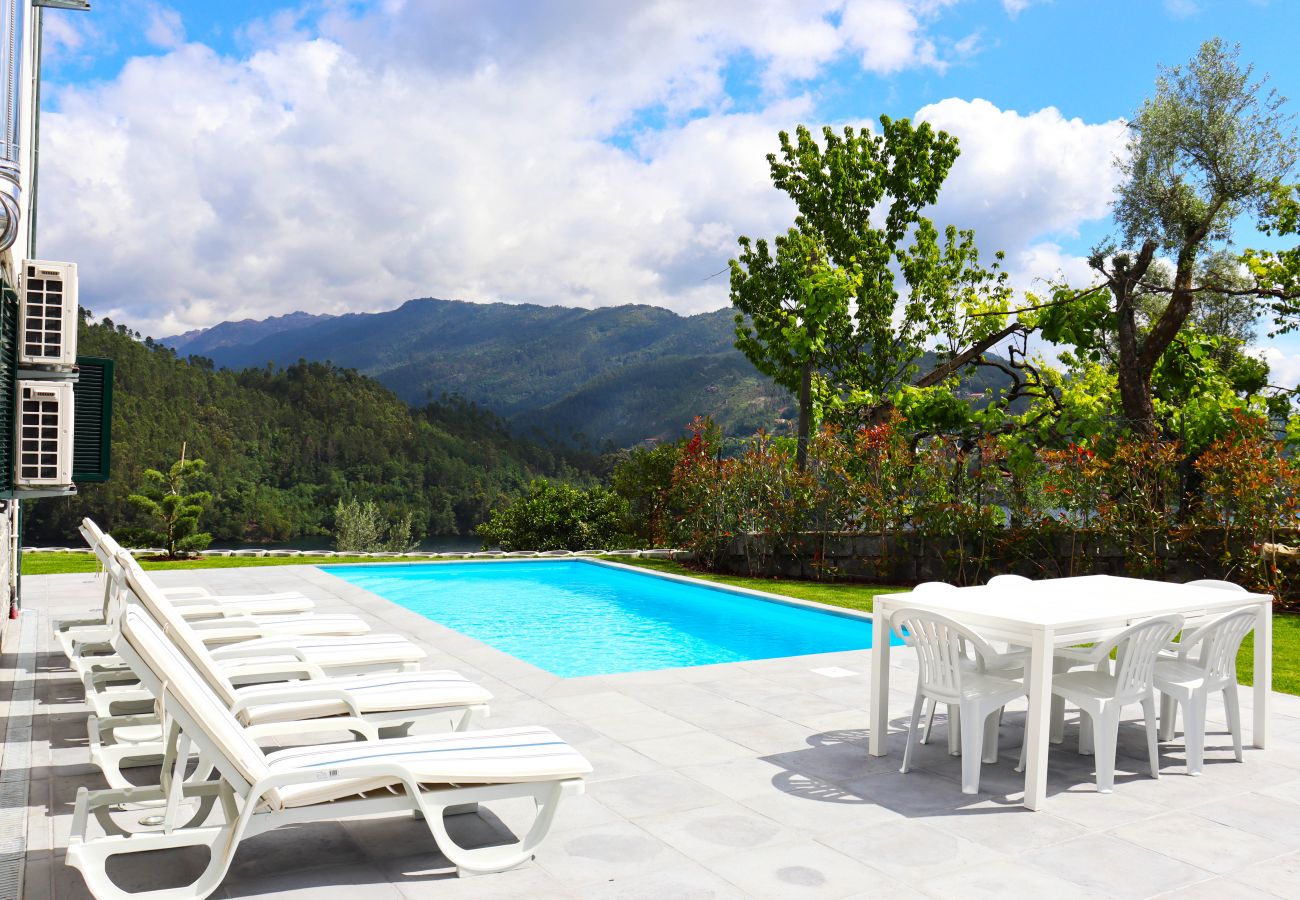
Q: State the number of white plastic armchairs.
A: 6